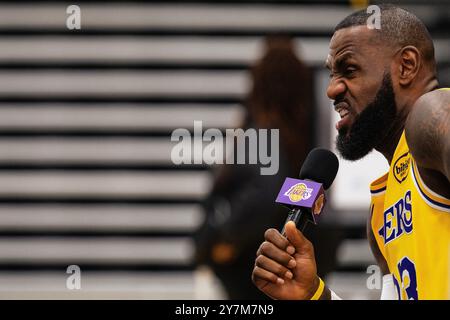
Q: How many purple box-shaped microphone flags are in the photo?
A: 1